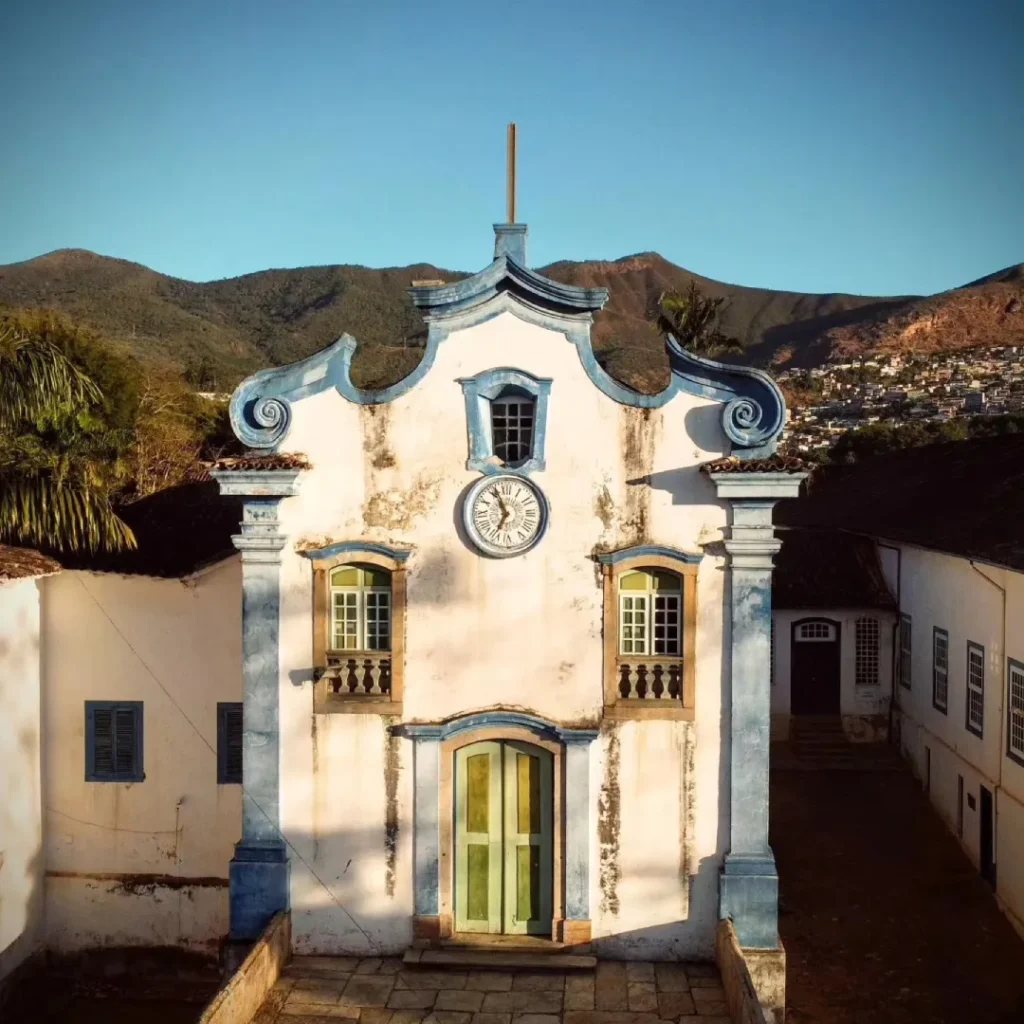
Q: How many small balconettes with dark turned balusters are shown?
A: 2